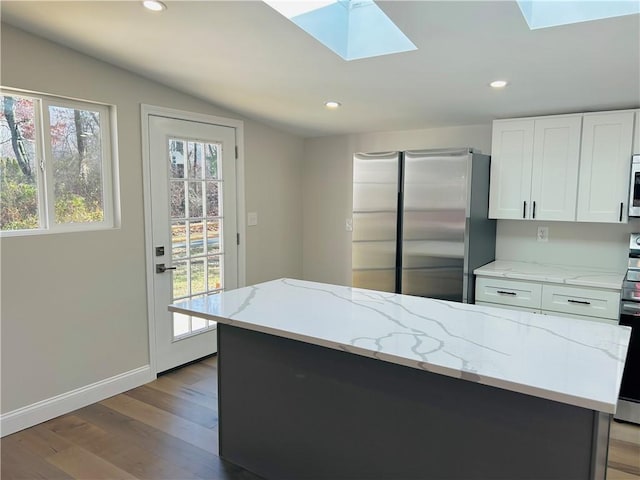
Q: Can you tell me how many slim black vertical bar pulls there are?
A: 3